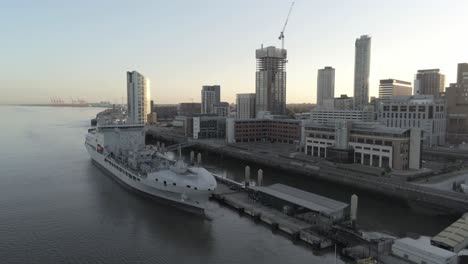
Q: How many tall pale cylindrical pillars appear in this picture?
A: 5